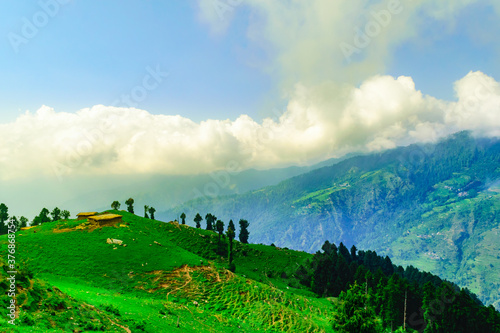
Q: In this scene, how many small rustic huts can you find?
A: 2